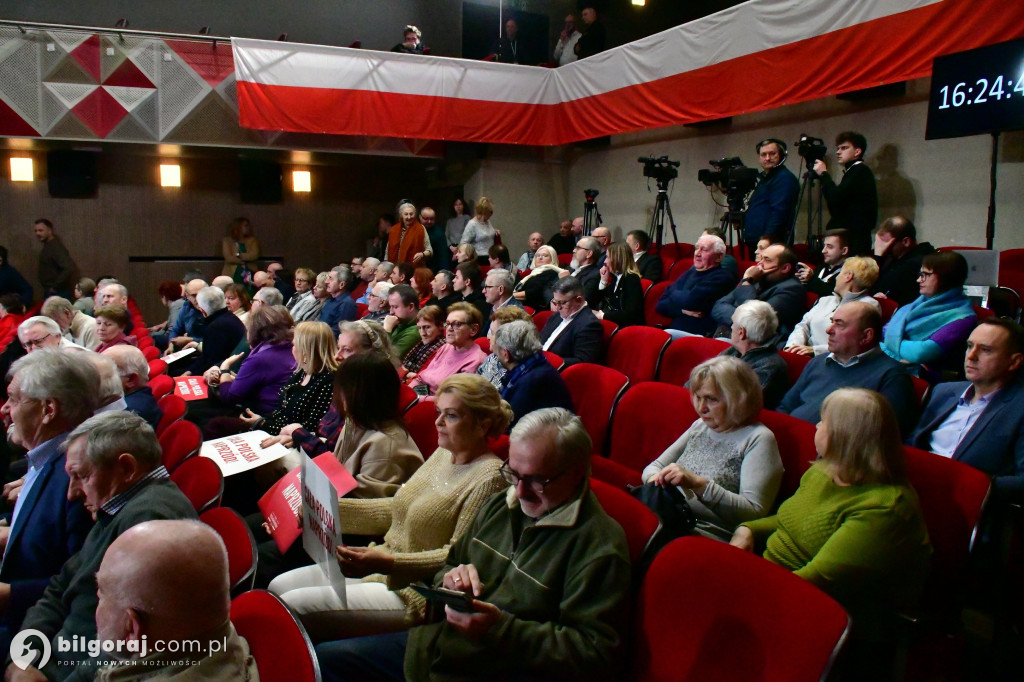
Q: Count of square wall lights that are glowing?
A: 3